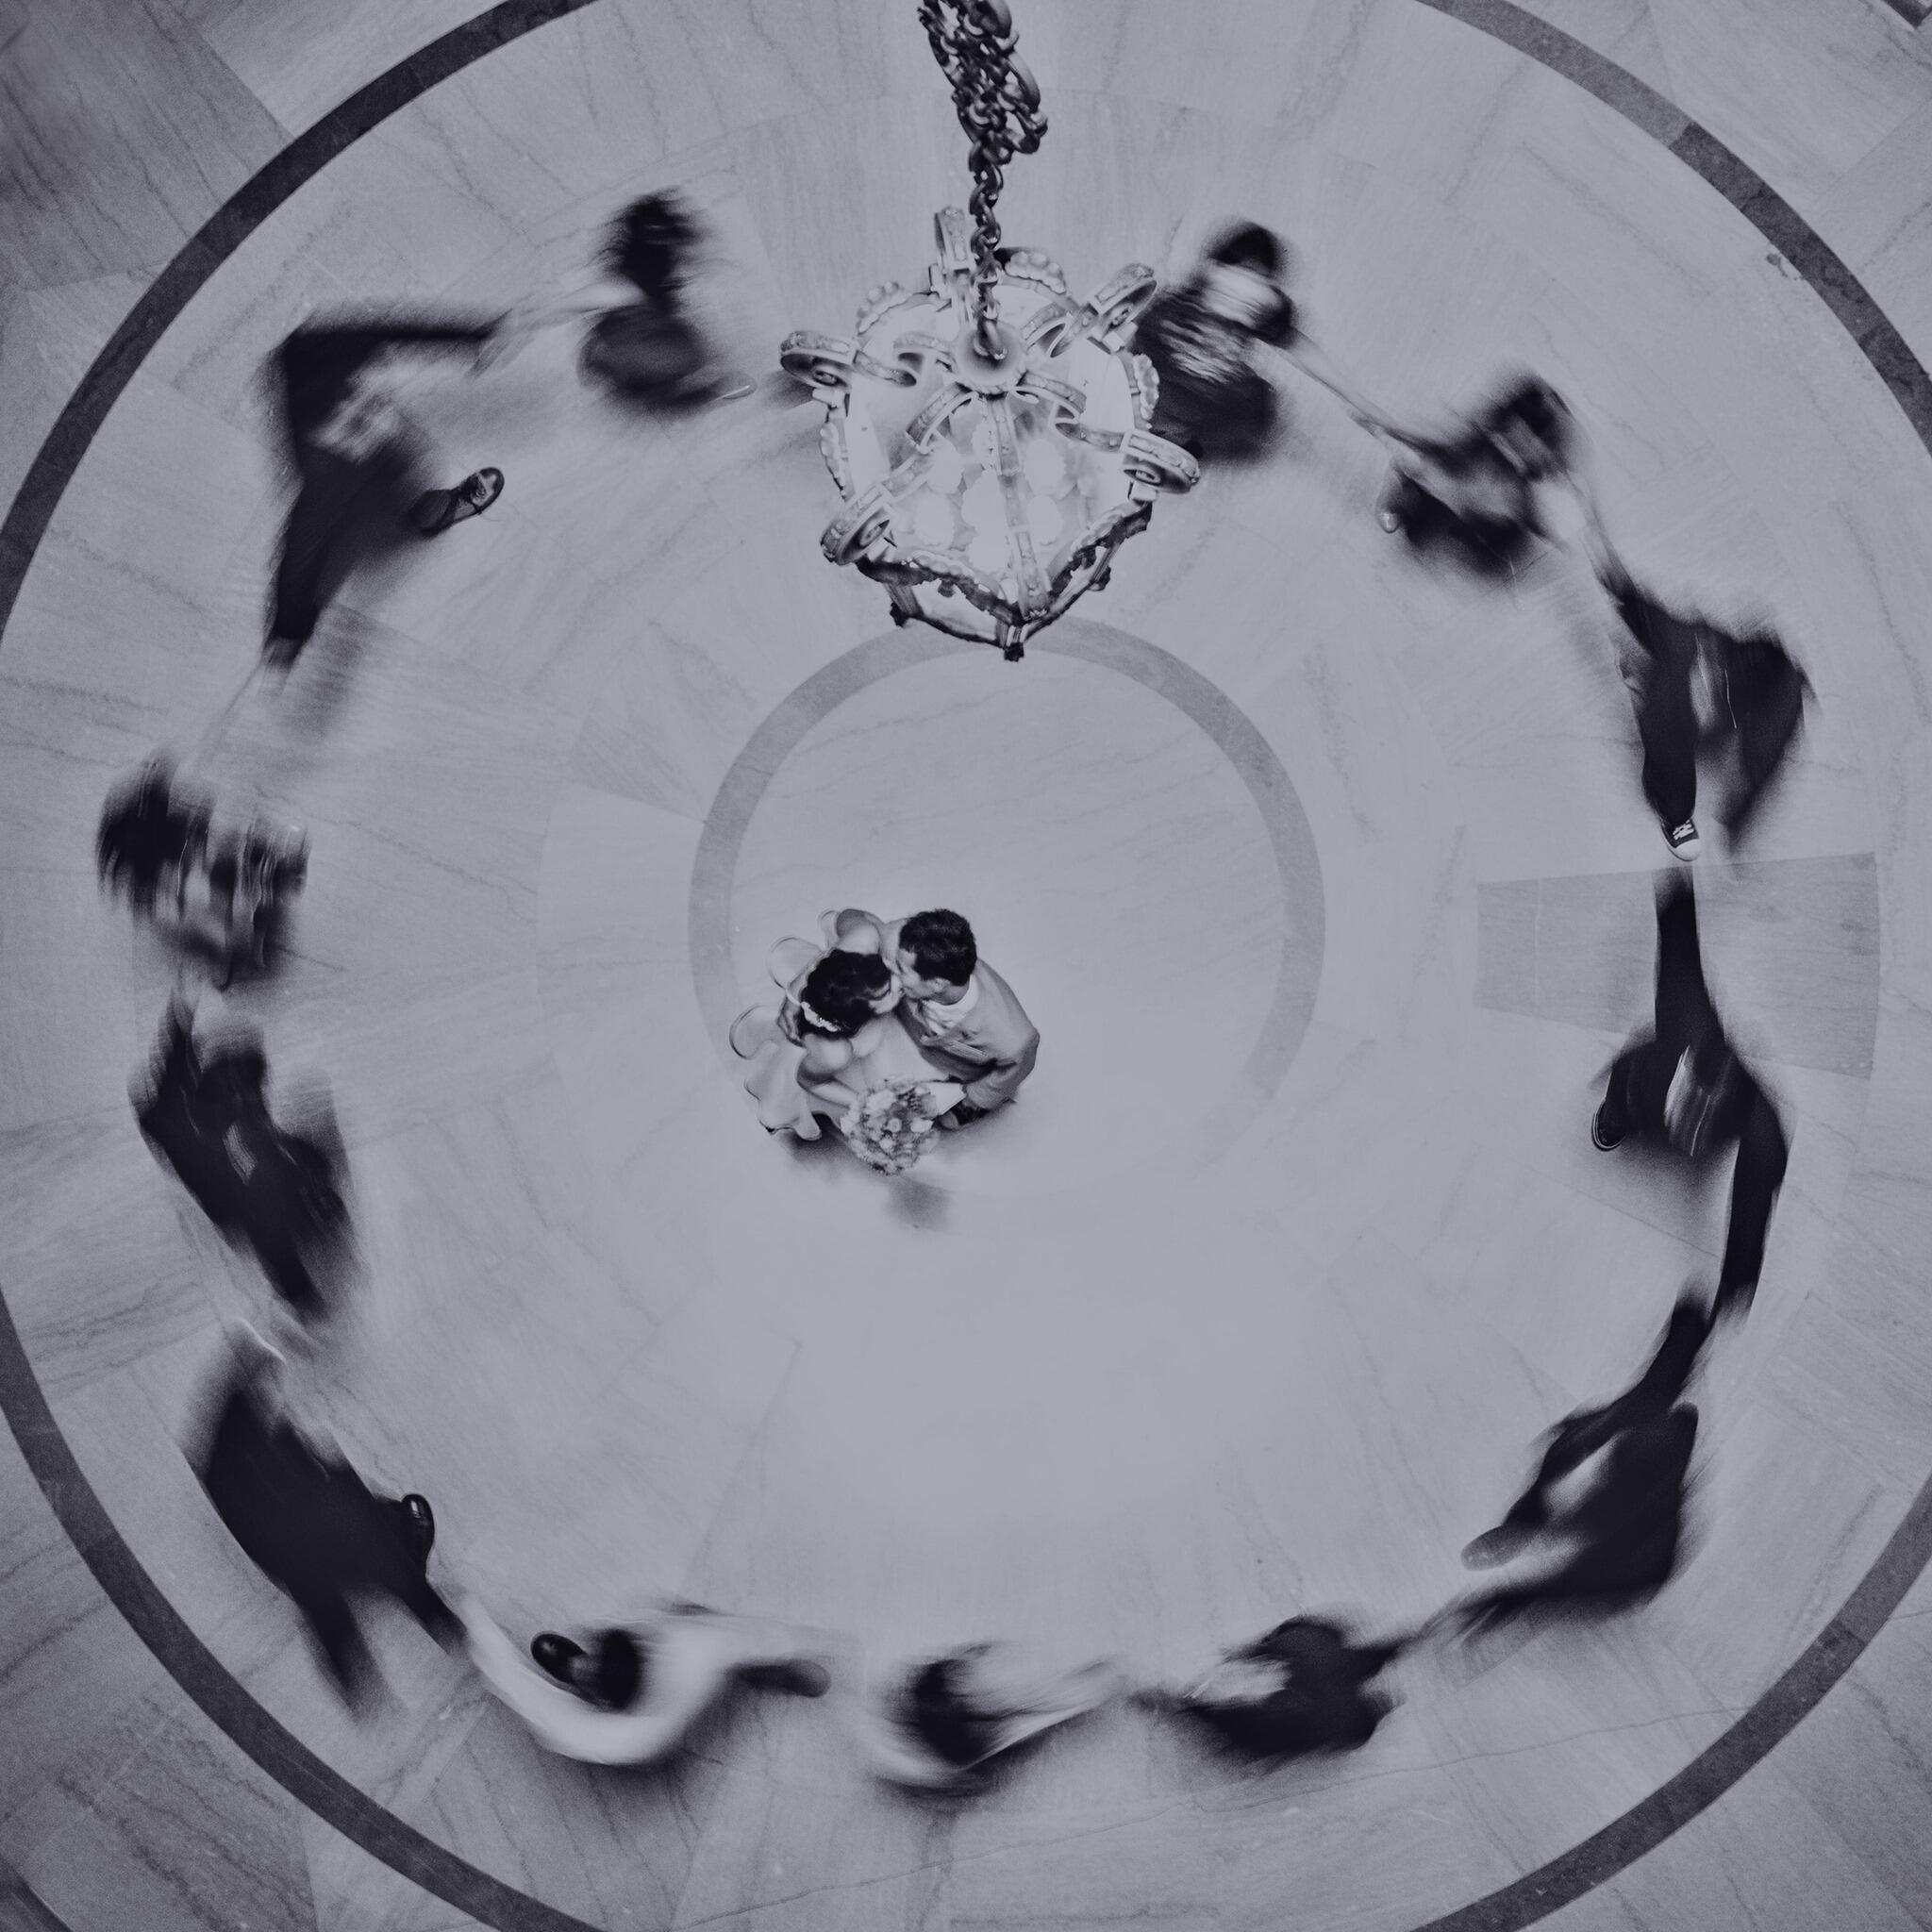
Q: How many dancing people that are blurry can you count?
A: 13